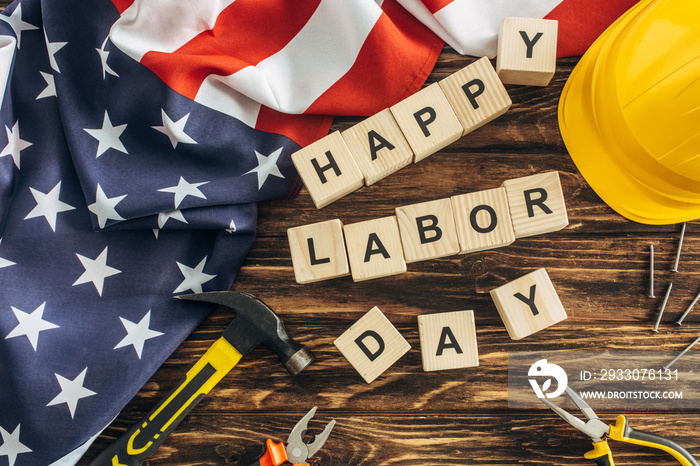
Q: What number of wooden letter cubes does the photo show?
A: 13